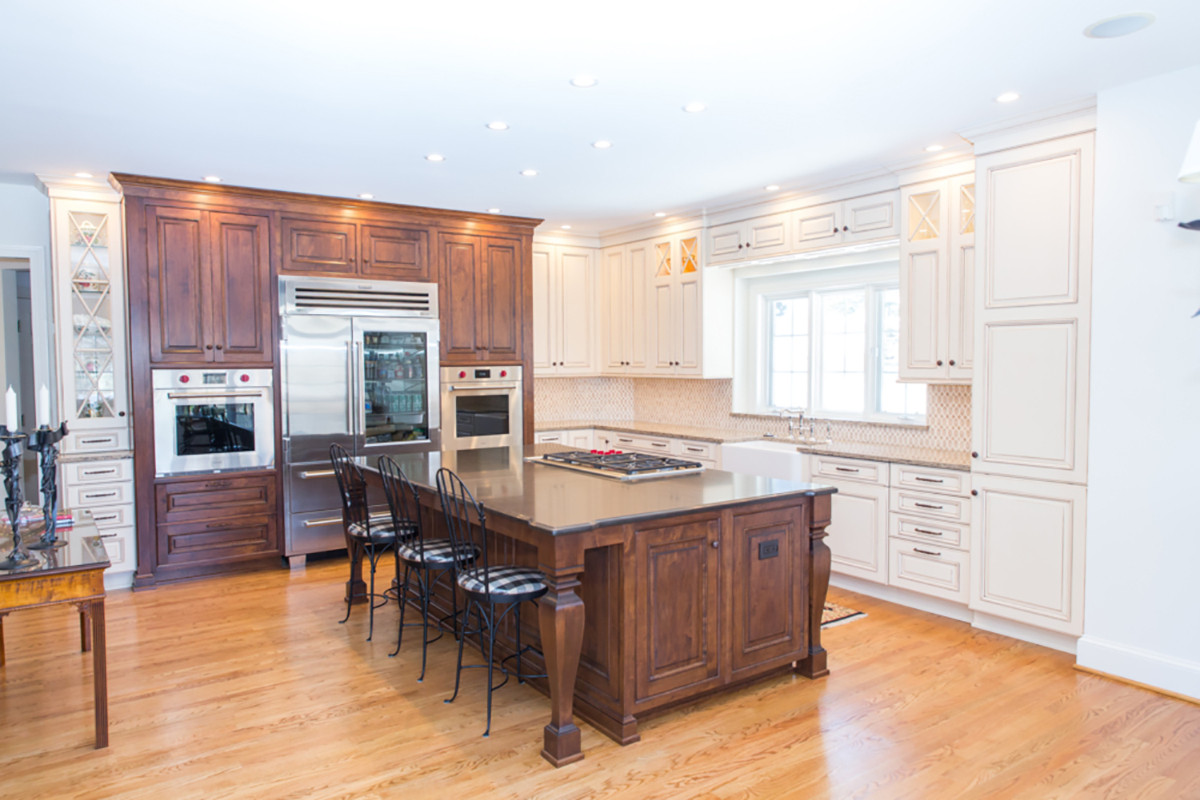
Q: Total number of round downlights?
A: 15